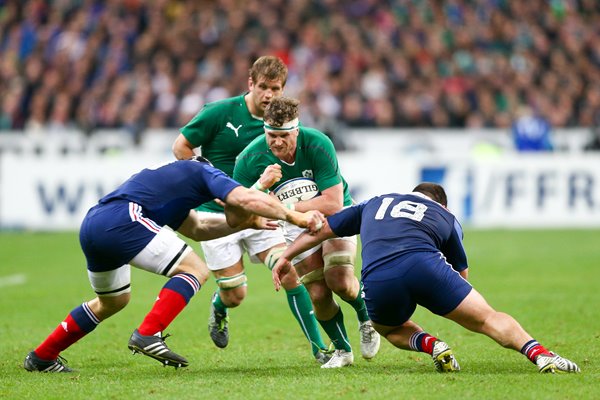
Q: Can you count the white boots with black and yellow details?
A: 2